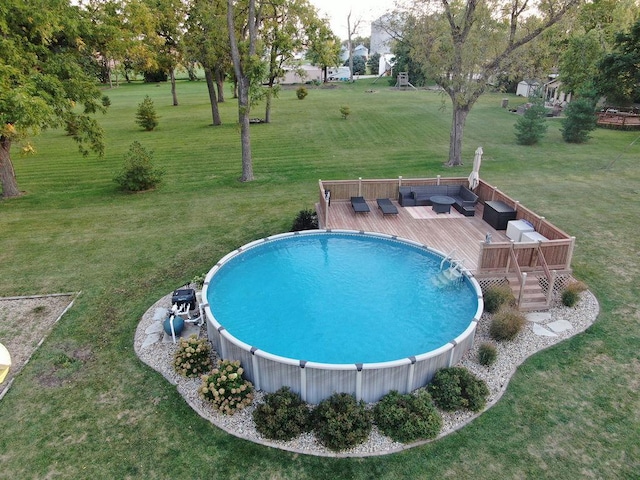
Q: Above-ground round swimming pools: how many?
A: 1